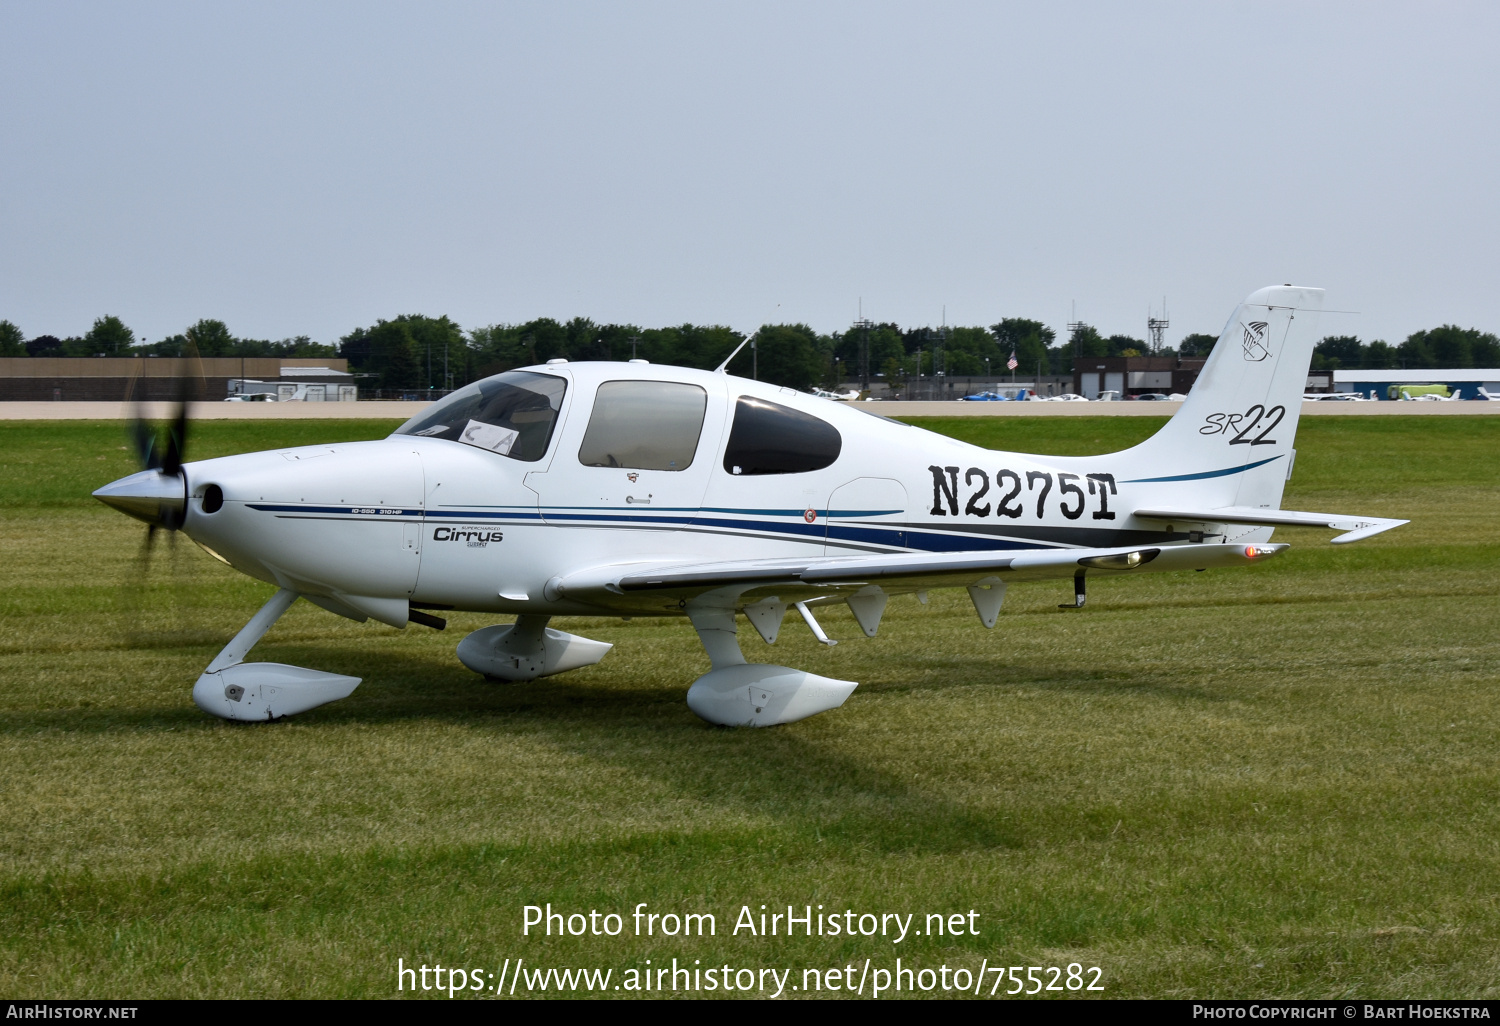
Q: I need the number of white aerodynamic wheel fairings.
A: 3